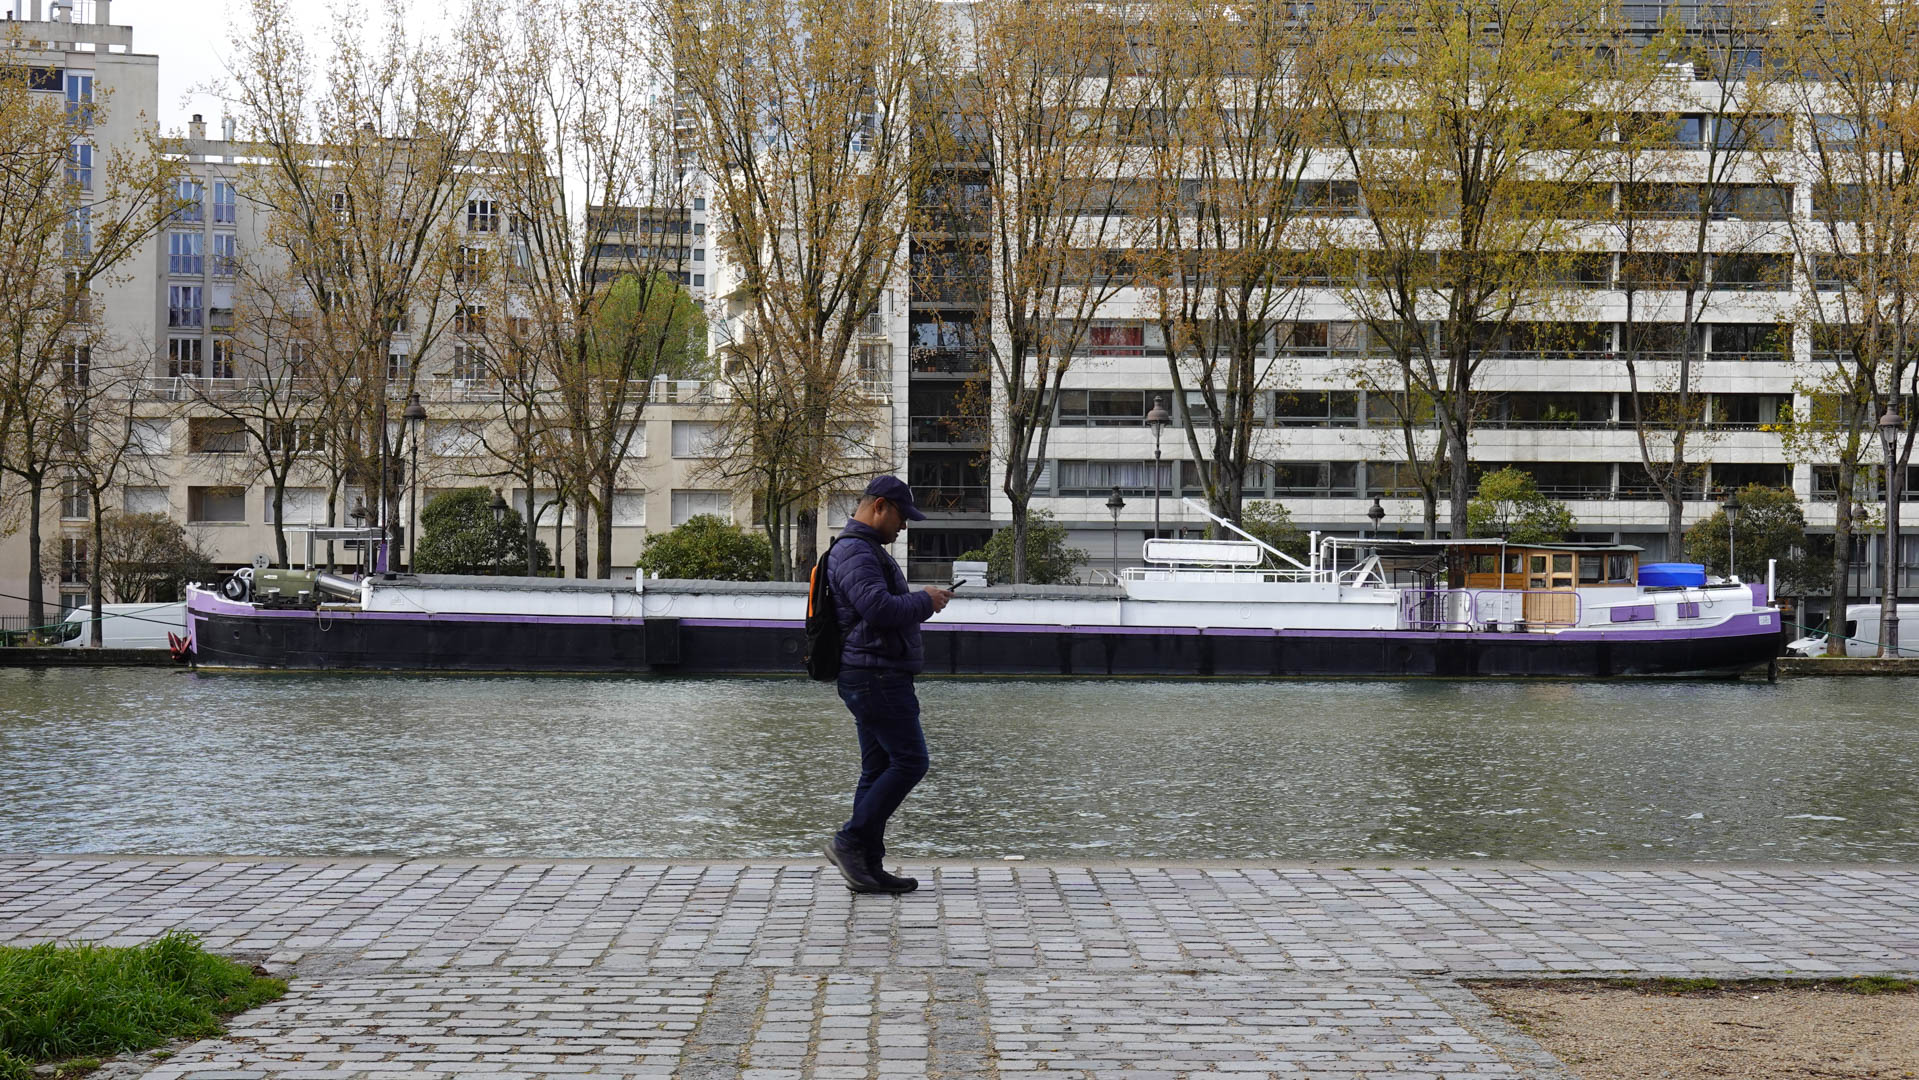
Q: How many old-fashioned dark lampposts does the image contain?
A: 9